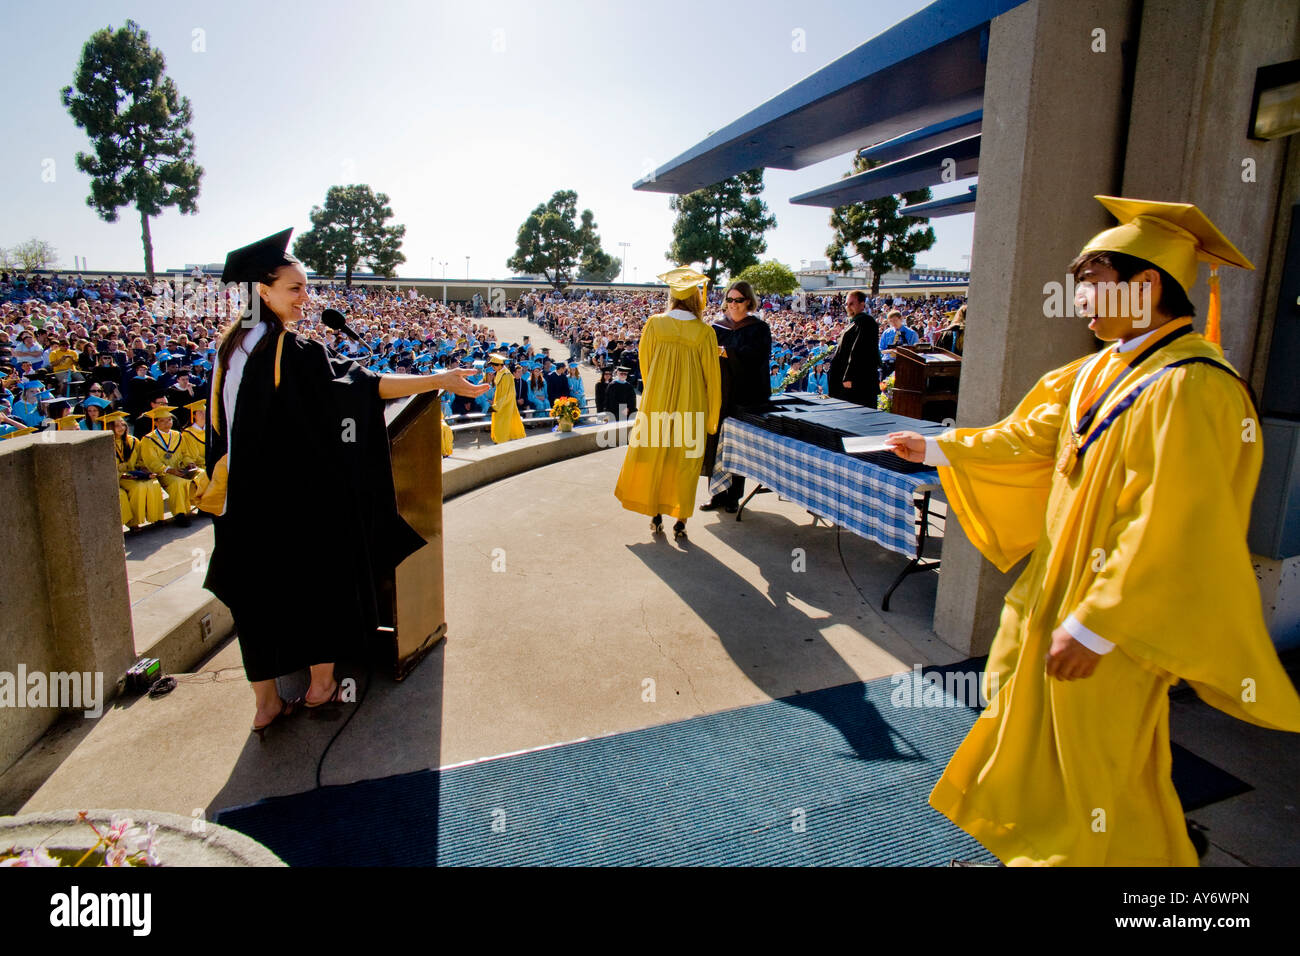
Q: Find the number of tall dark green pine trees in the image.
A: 5